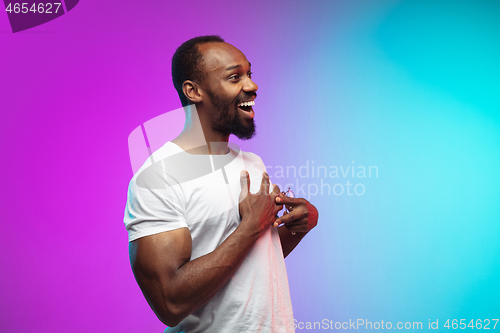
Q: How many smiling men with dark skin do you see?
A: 1